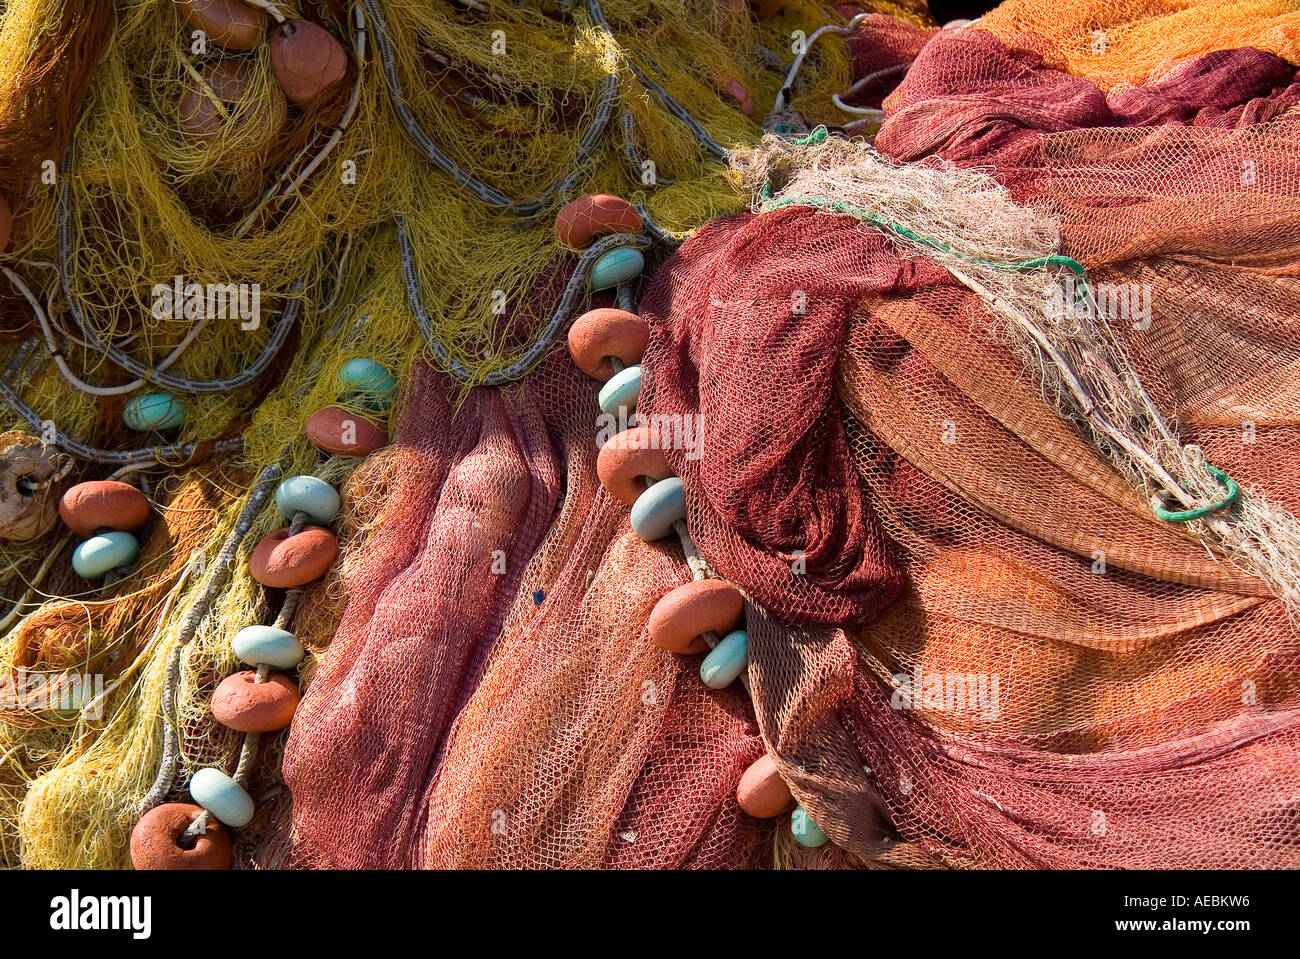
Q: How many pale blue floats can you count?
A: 11